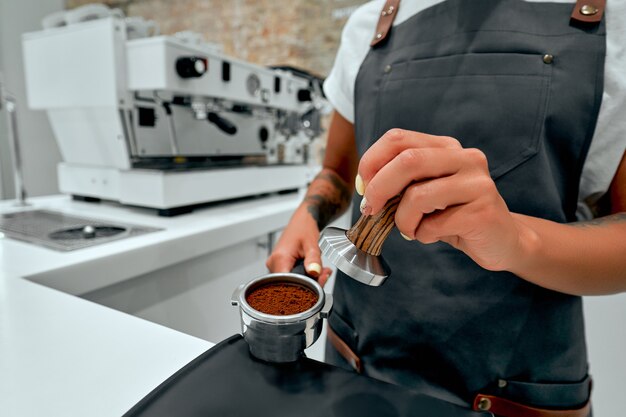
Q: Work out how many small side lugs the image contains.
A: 2